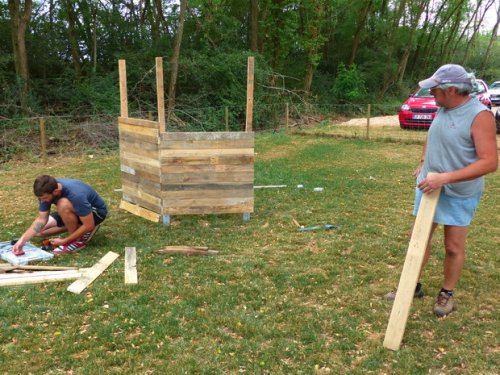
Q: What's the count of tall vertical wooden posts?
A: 3